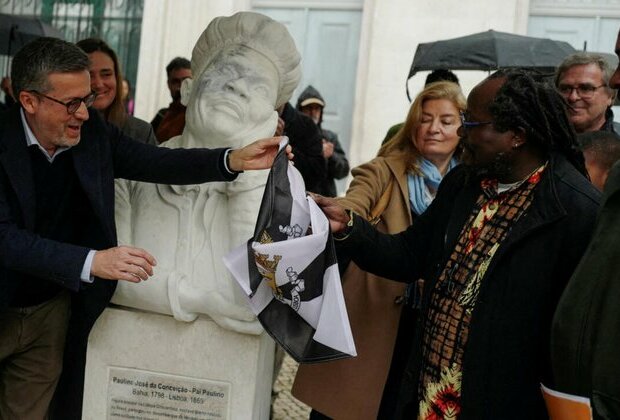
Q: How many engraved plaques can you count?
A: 1